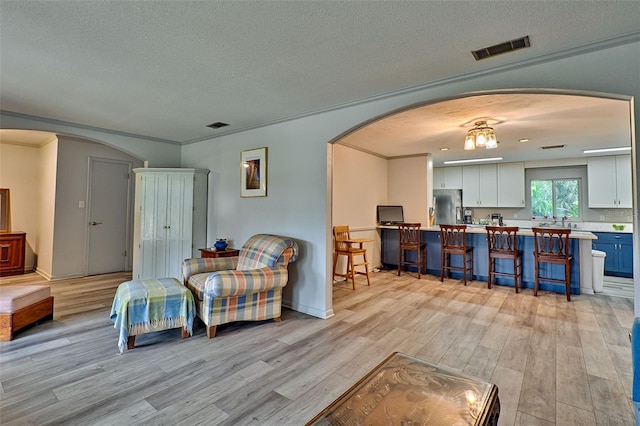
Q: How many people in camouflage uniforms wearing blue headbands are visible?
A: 0